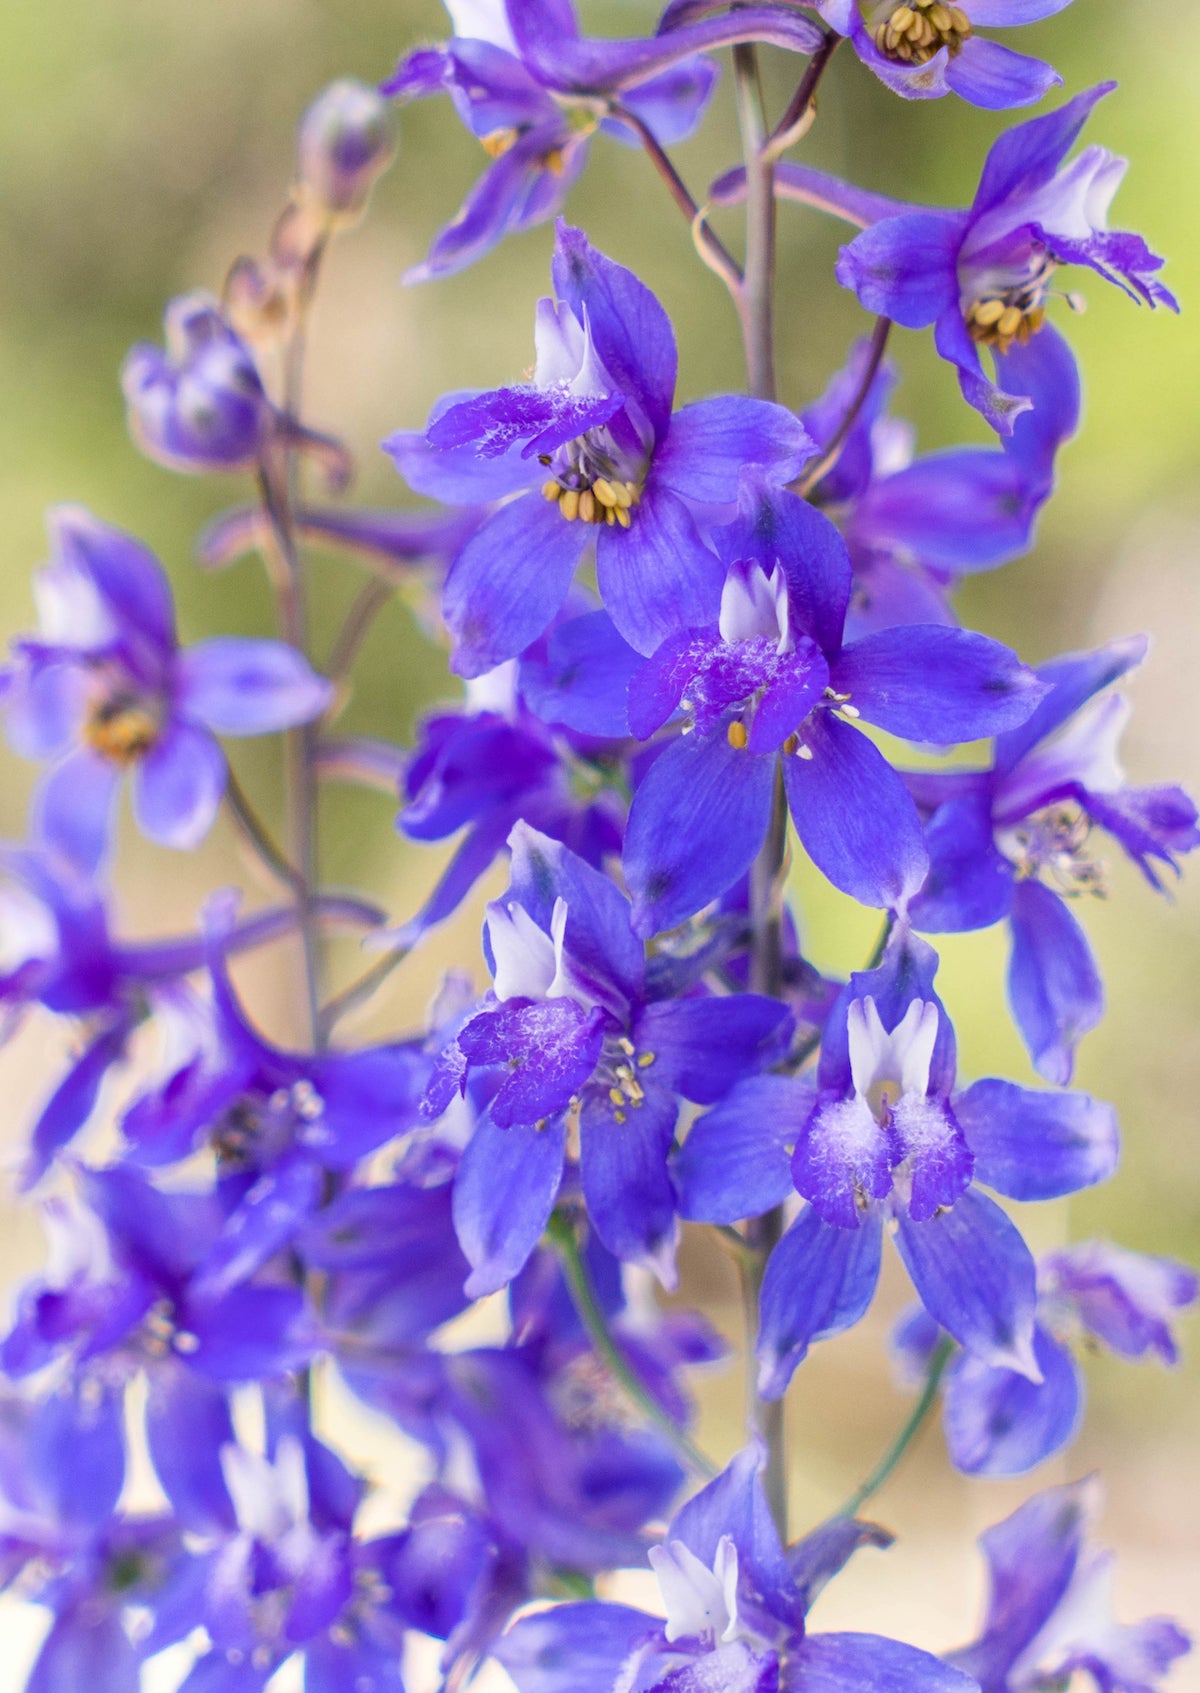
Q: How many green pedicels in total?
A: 2